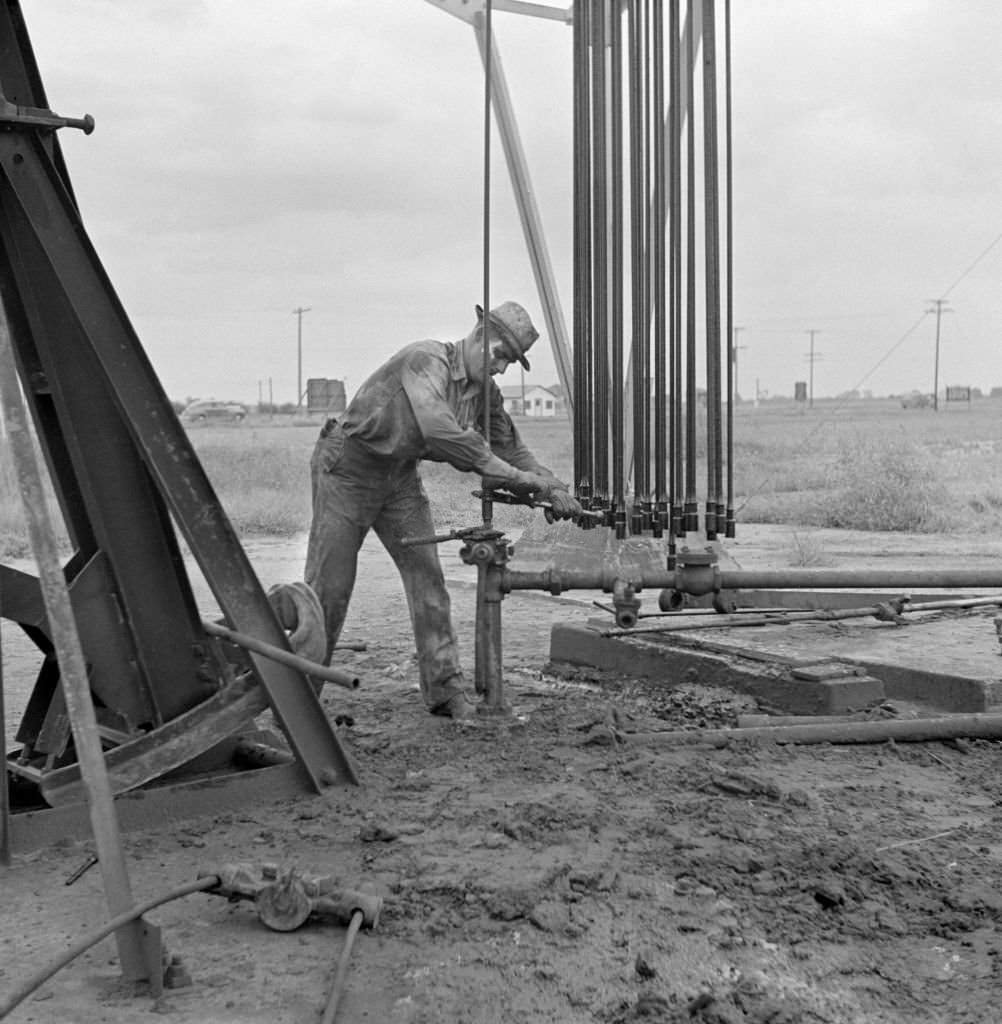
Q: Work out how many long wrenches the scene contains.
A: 2